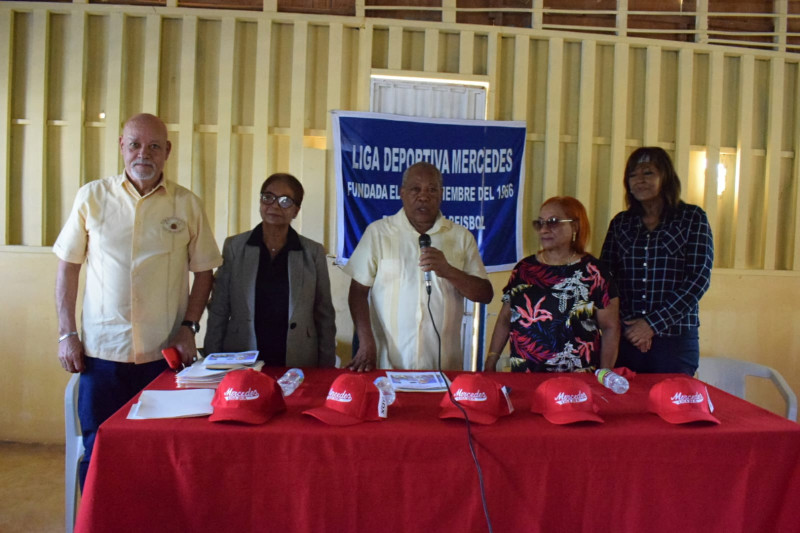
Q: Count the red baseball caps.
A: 5